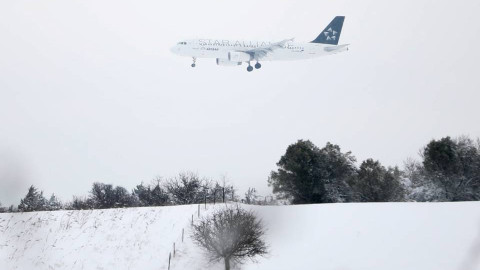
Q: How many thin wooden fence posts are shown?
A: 8